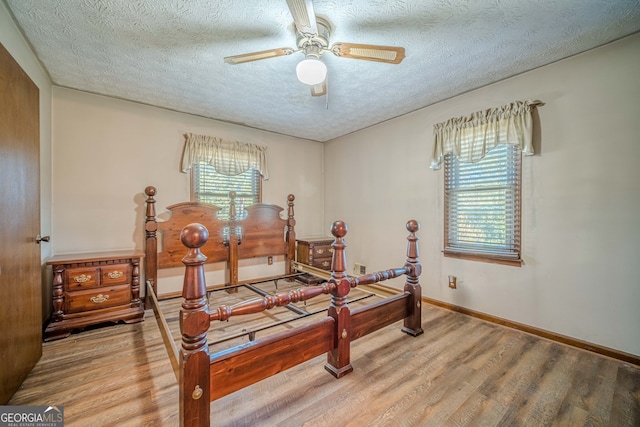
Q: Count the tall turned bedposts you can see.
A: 6